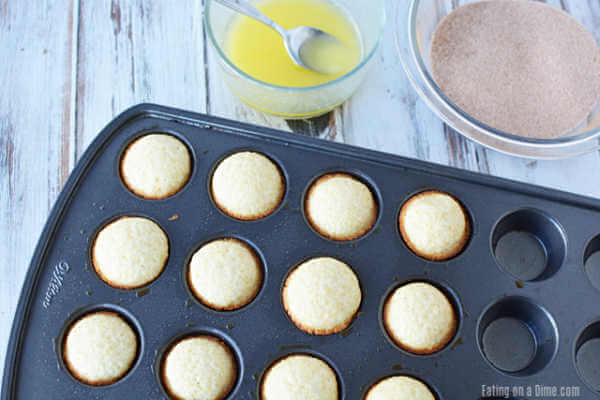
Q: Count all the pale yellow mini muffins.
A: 12